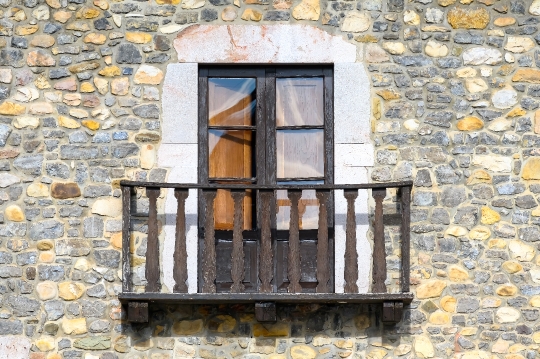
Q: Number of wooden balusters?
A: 9